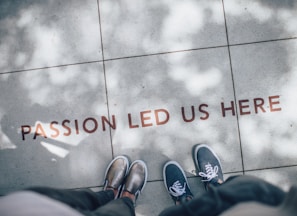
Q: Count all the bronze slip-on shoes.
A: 2